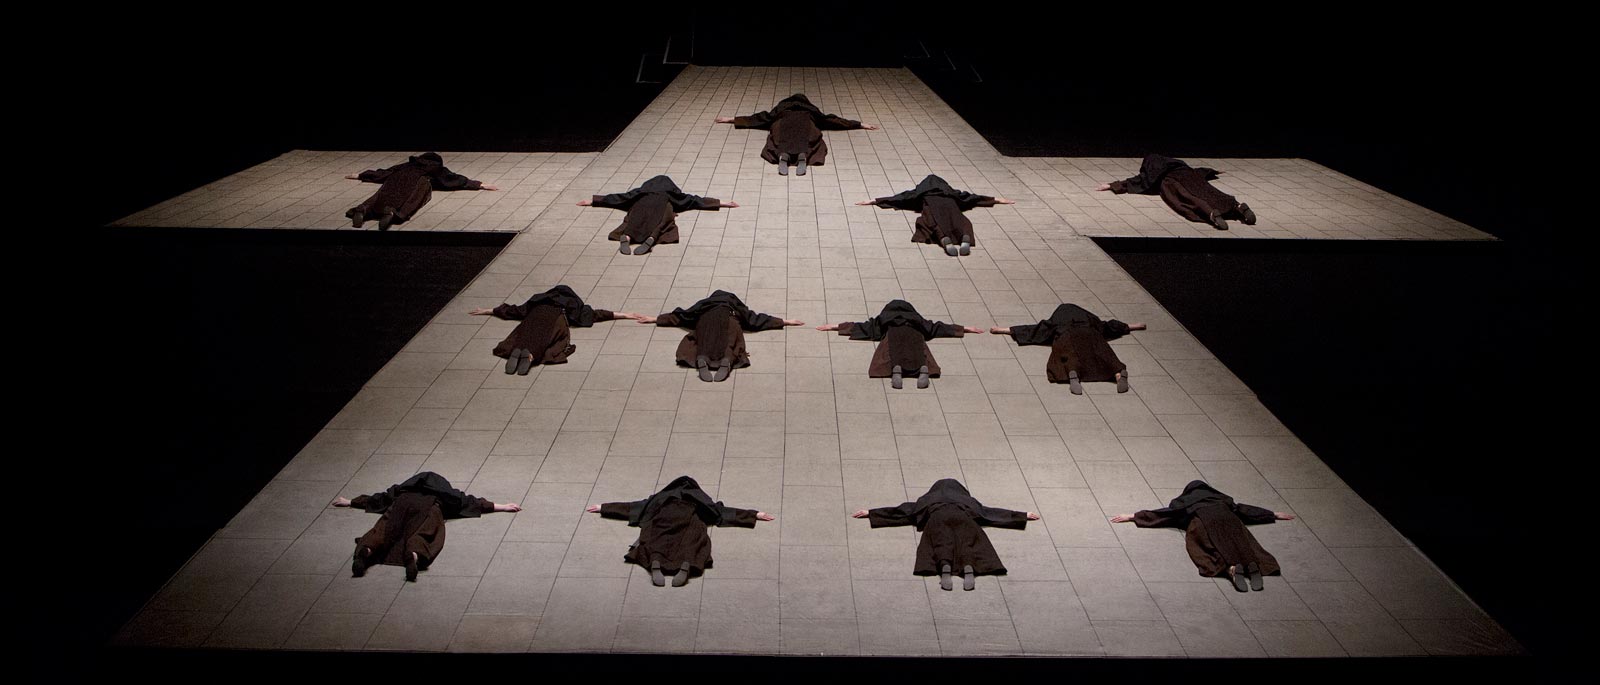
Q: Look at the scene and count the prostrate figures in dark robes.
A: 13